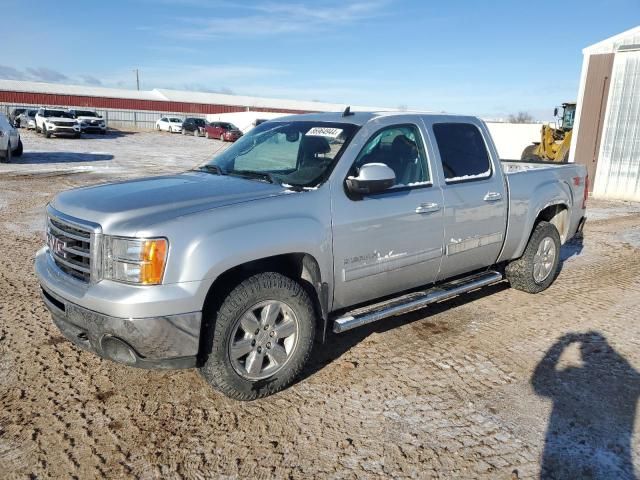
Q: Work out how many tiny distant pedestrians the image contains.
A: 0